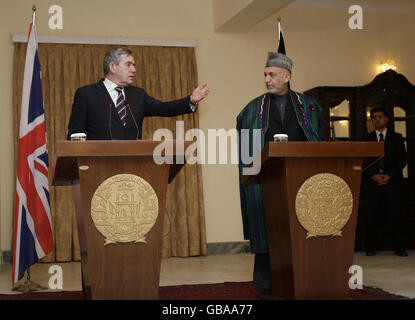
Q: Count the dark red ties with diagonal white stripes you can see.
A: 1